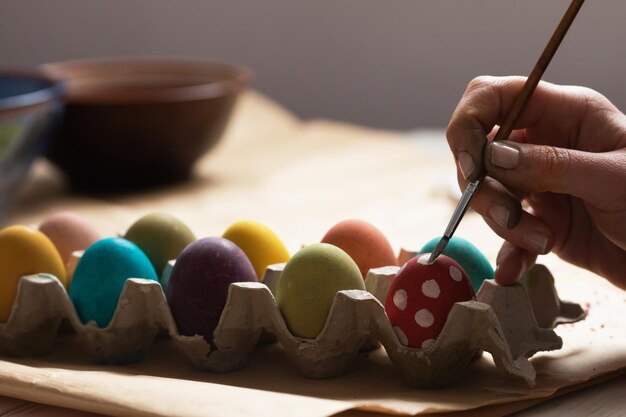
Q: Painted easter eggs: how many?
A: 10